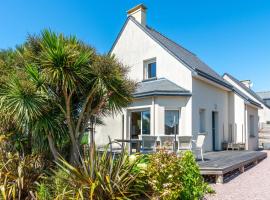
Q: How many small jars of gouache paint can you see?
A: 0